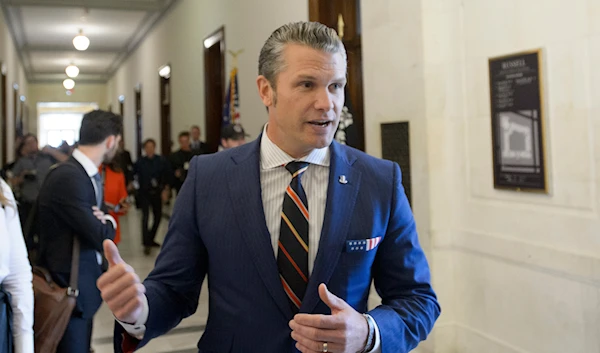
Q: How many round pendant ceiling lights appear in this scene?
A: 3